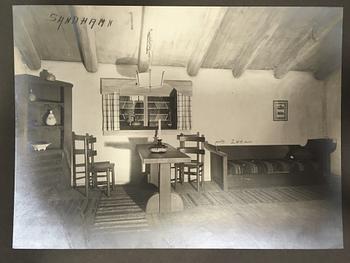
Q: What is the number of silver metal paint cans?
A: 0